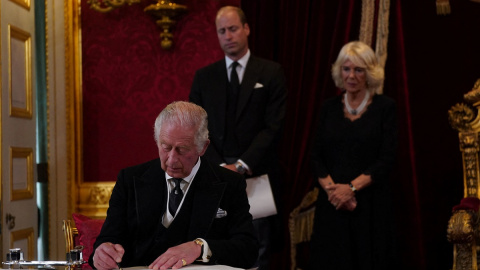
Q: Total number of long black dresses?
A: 1